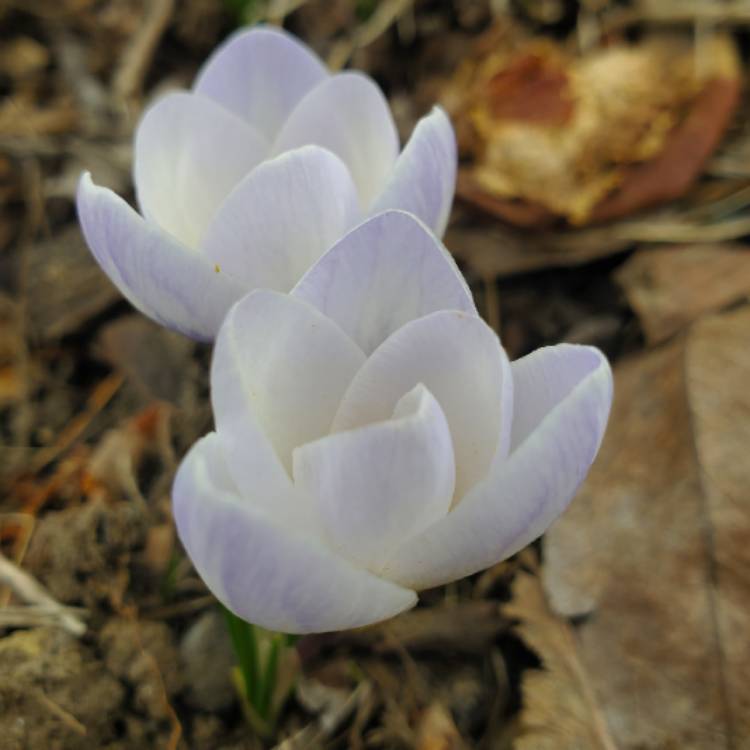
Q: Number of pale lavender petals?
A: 12